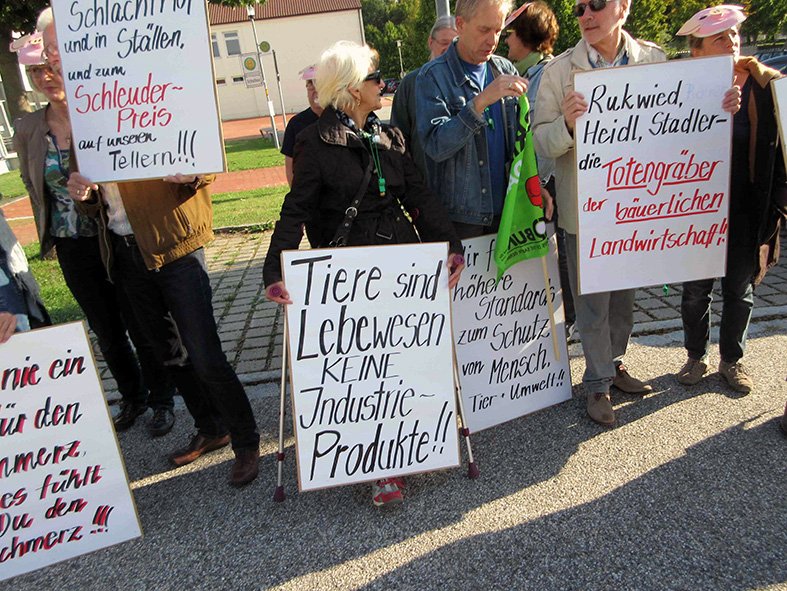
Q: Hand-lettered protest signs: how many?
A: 5